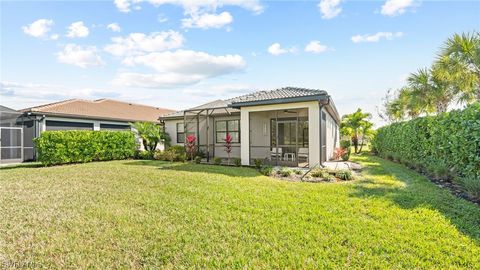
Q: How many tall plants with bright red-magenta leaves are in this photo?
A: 2